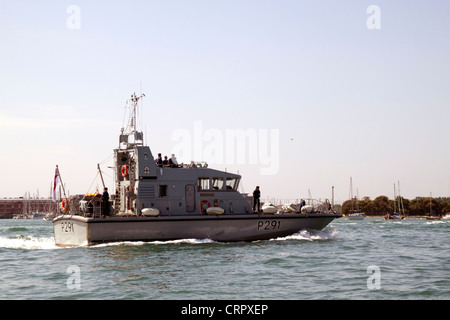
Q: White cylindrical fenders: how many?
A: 4